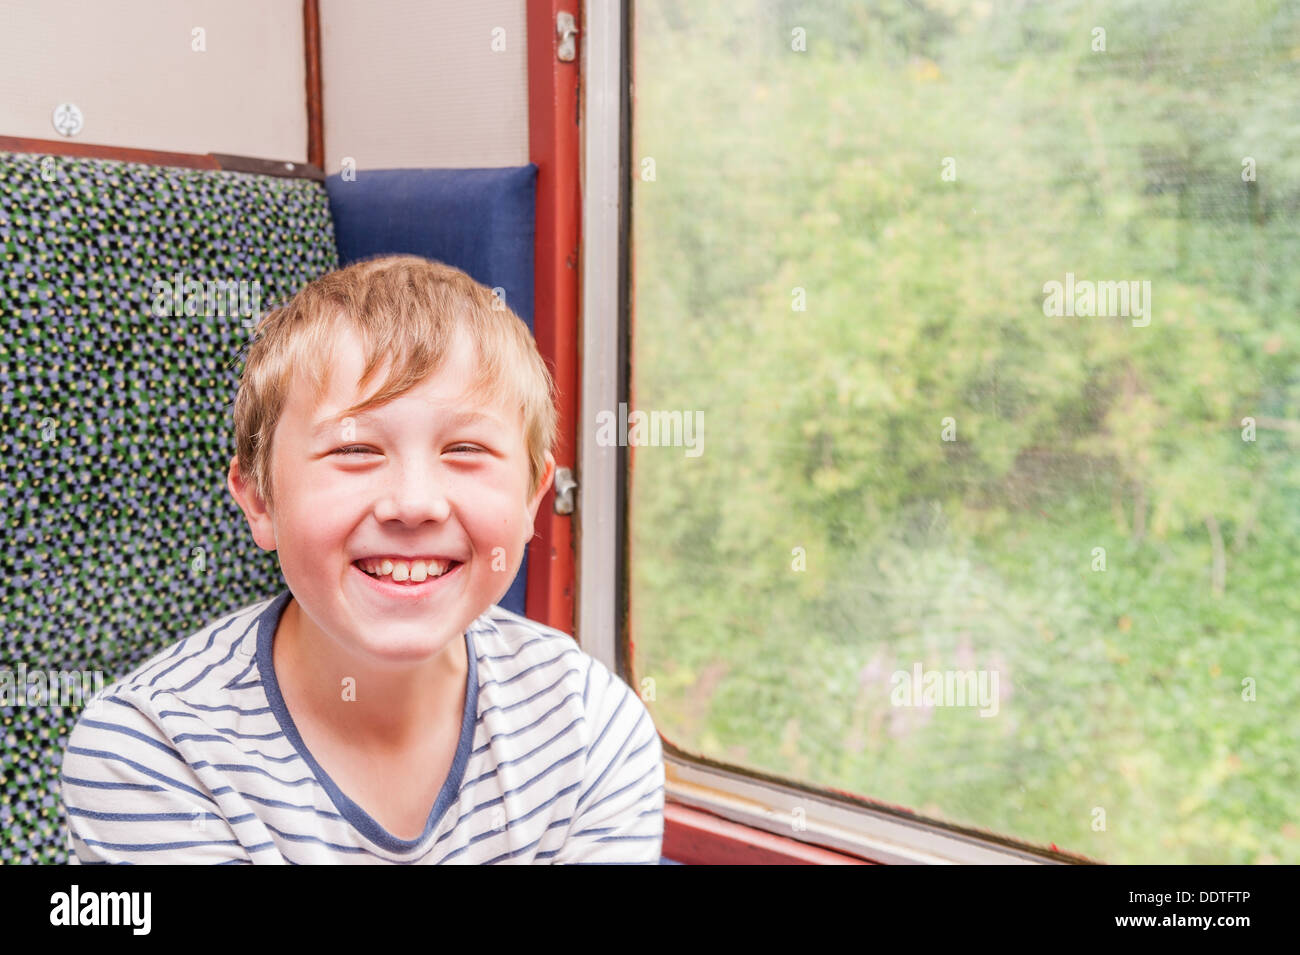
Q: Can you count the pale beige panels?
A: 2